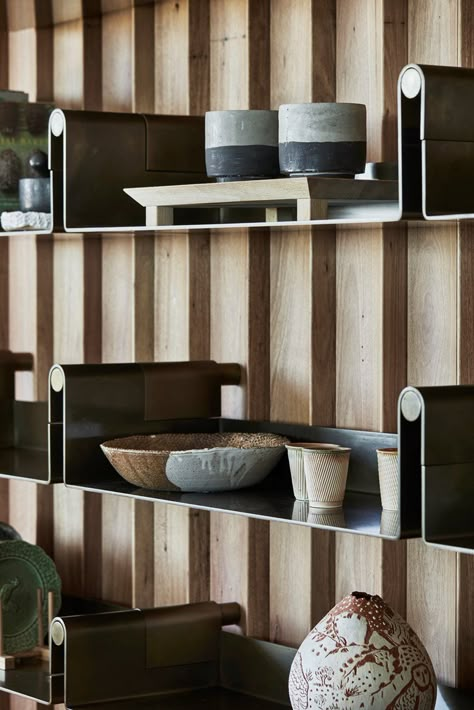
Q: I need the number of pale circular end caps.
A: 5